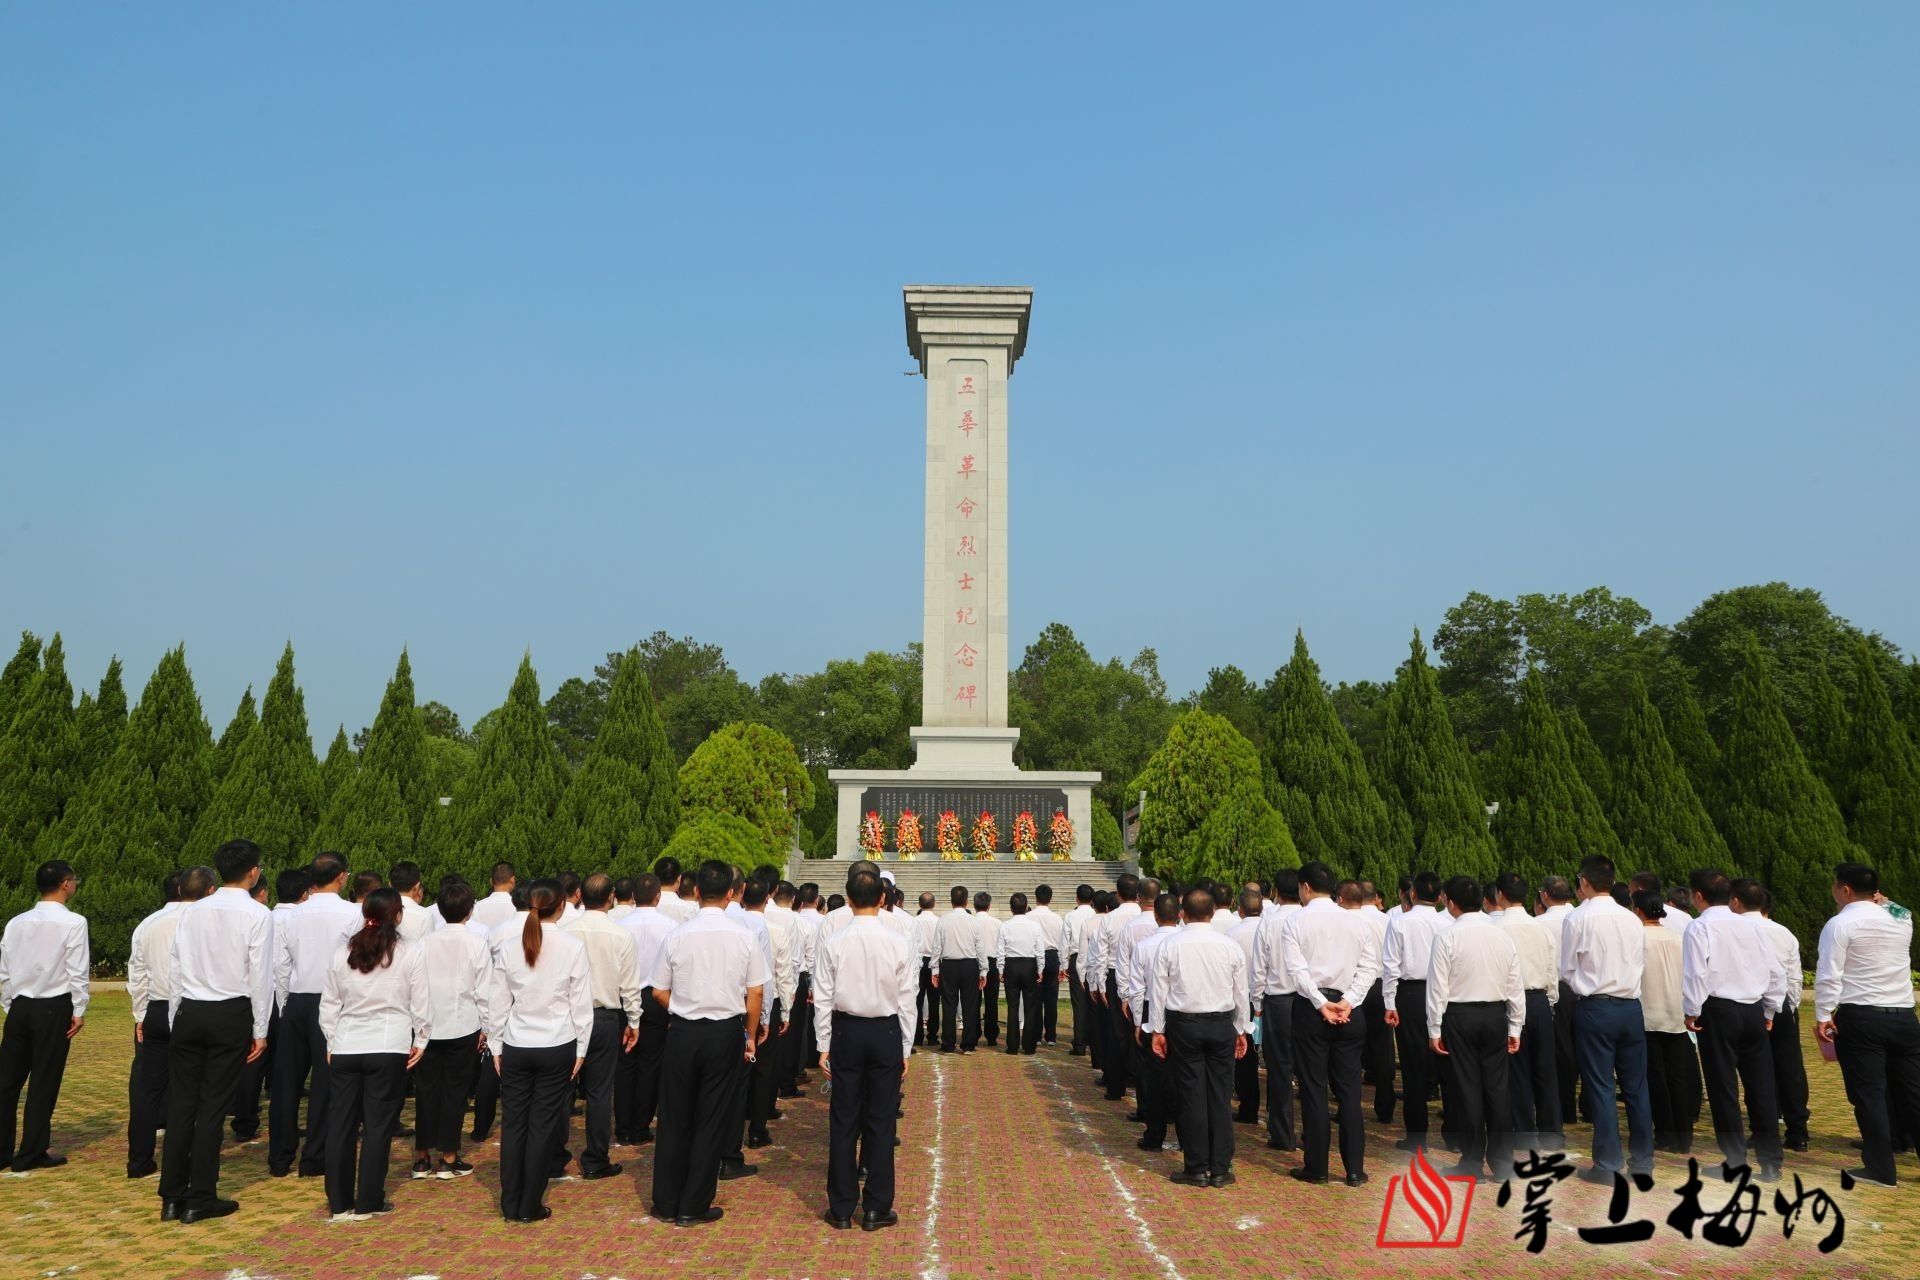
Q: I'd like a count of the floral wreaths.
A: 6